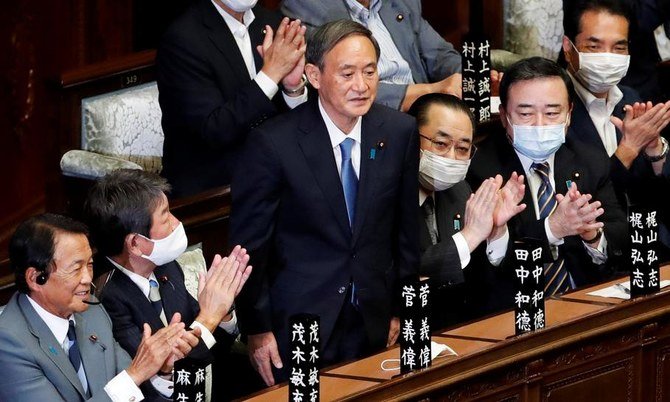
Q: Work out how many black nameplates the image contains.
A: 6